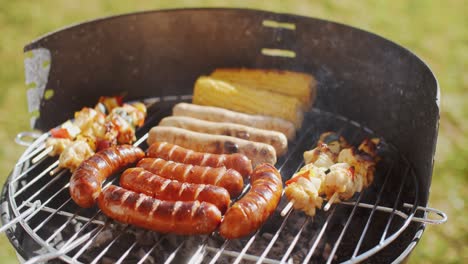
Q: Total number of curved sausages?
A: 2